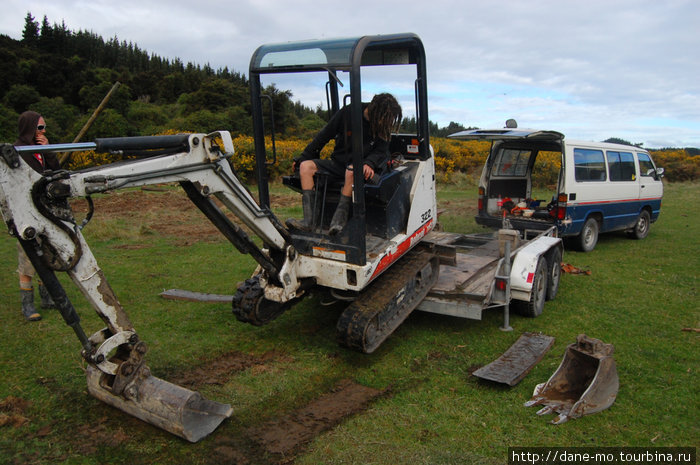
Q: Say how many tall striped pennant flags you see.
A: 0